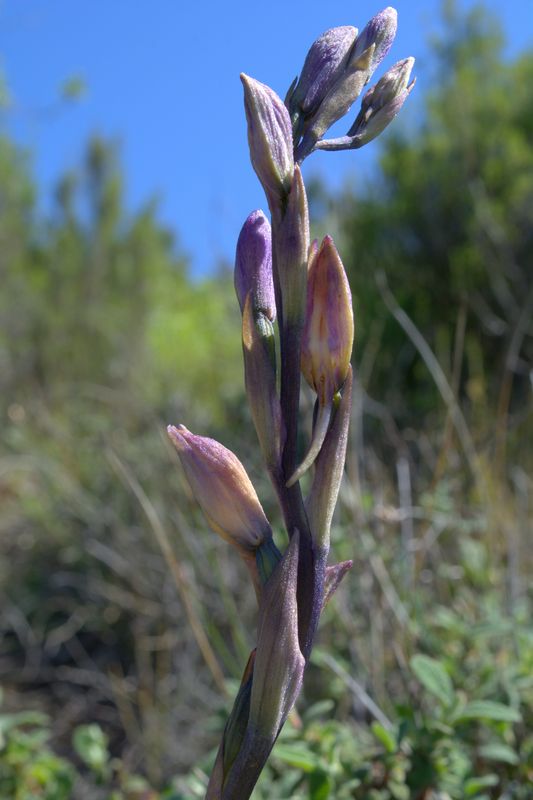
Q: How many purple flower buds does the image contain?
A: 7